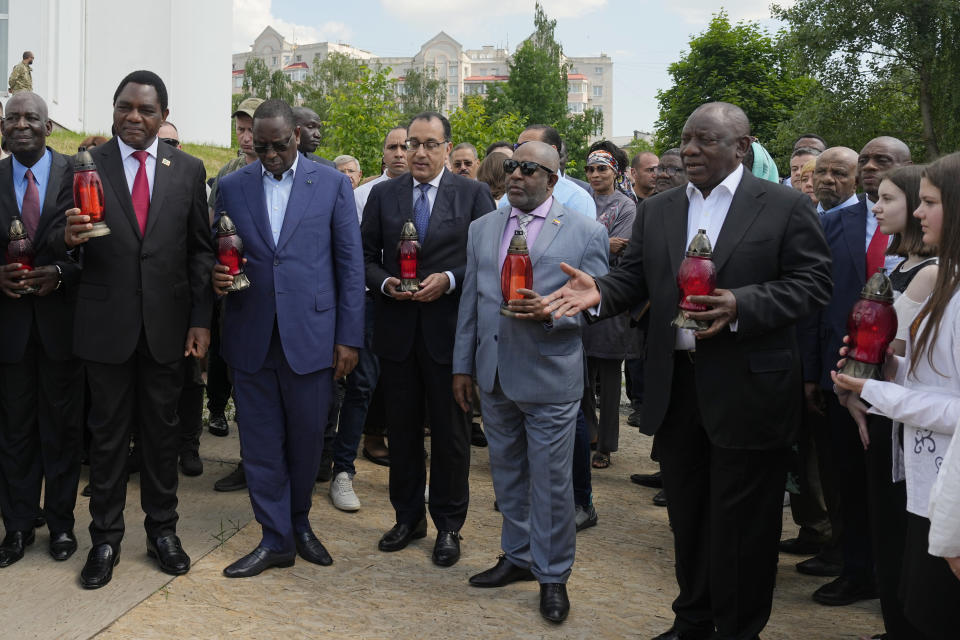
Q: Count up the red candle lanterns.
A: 7